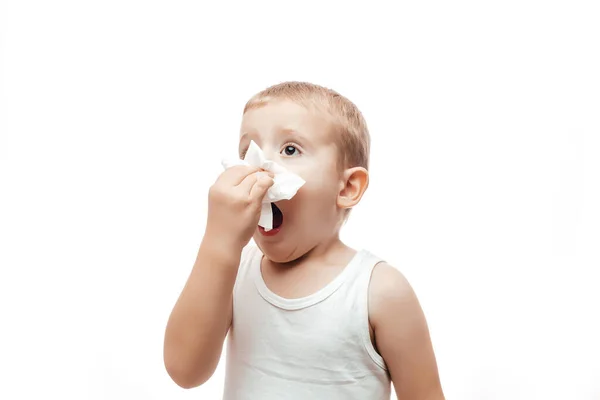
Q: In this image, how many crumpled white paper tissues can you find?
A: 1